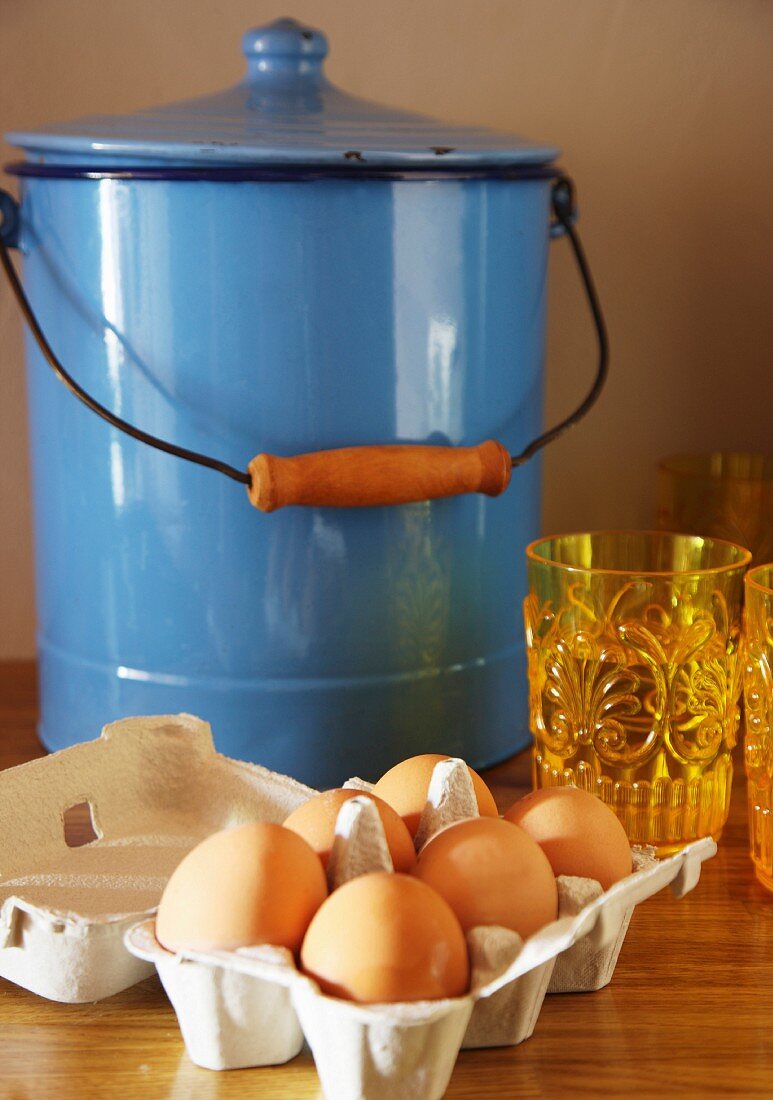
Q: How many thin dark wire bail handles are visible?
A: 1